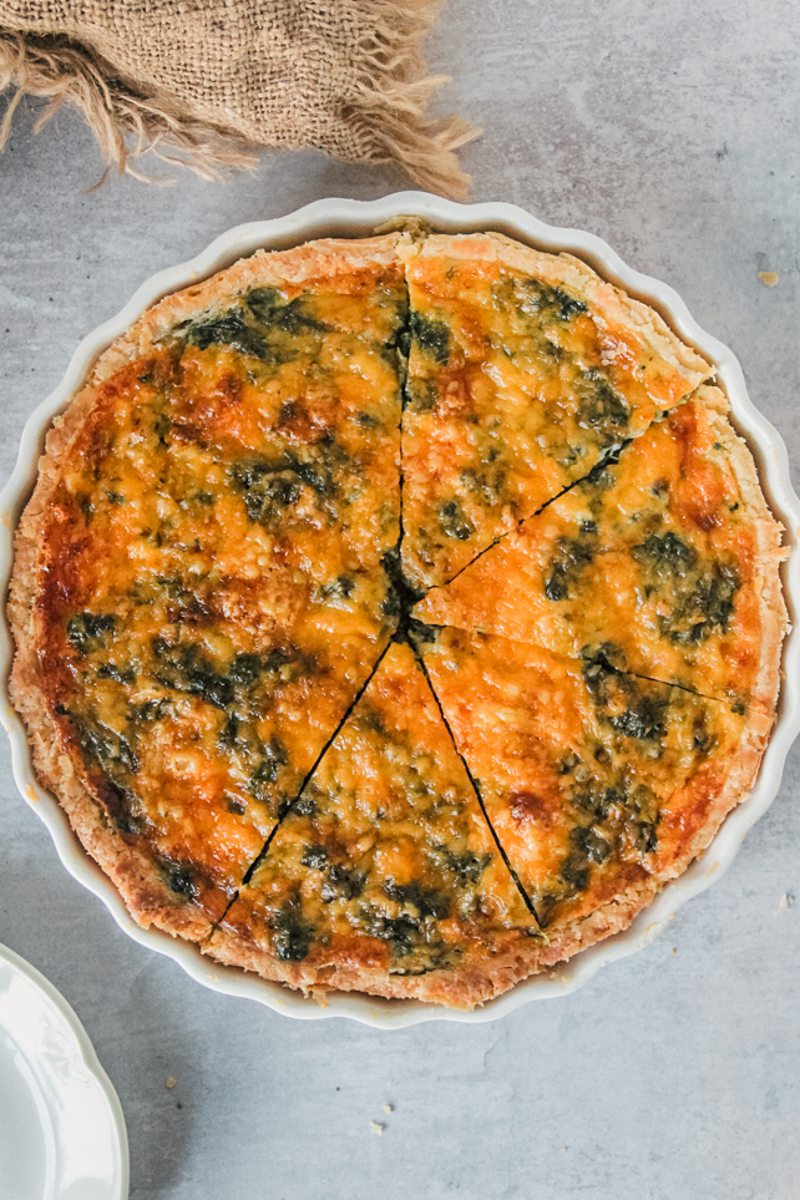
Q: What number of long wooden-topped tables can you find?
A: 0